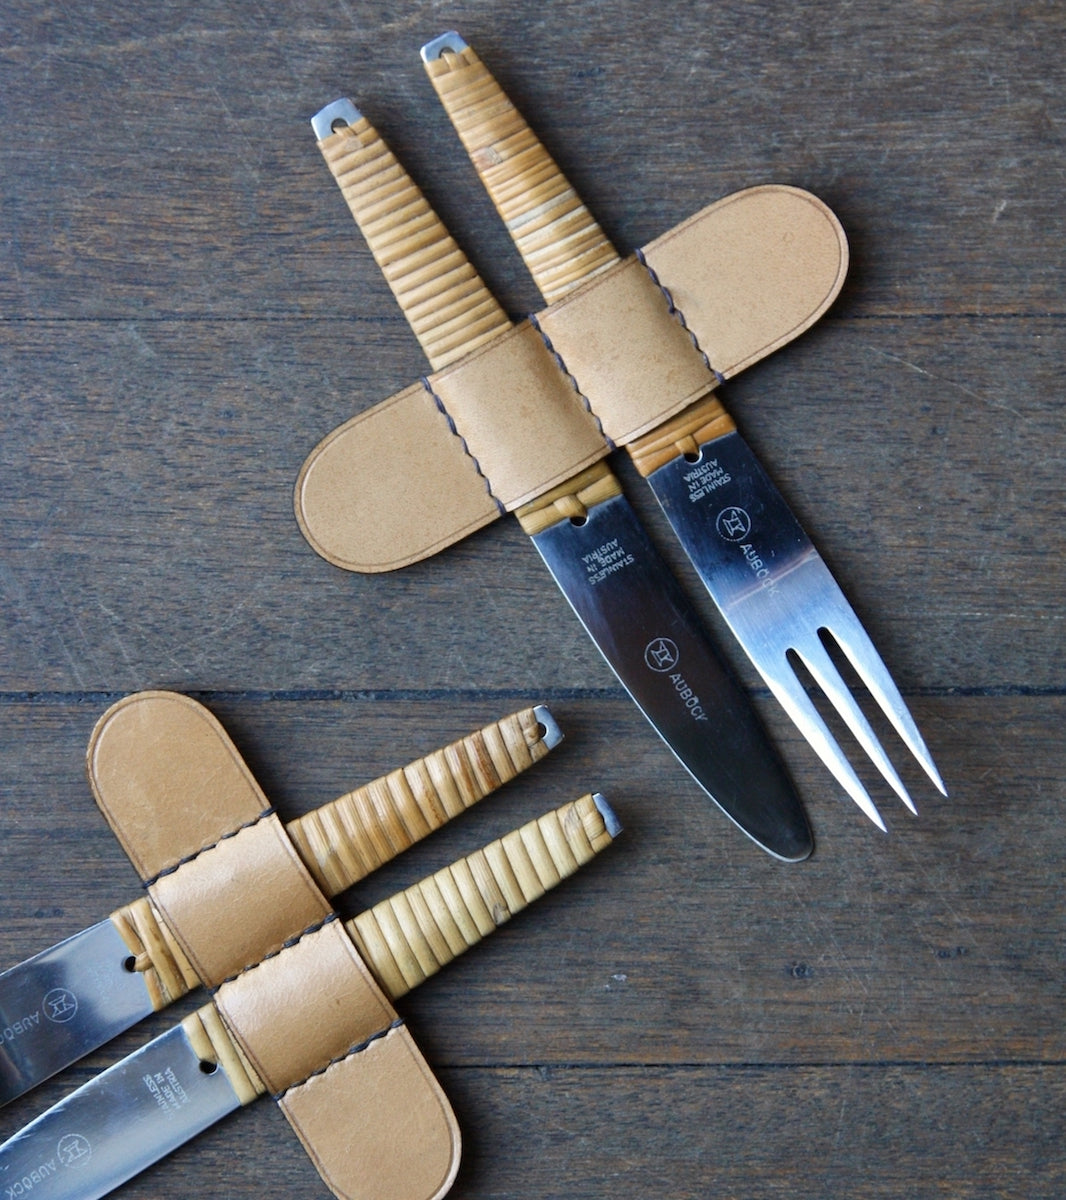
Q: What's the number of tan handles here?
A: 4